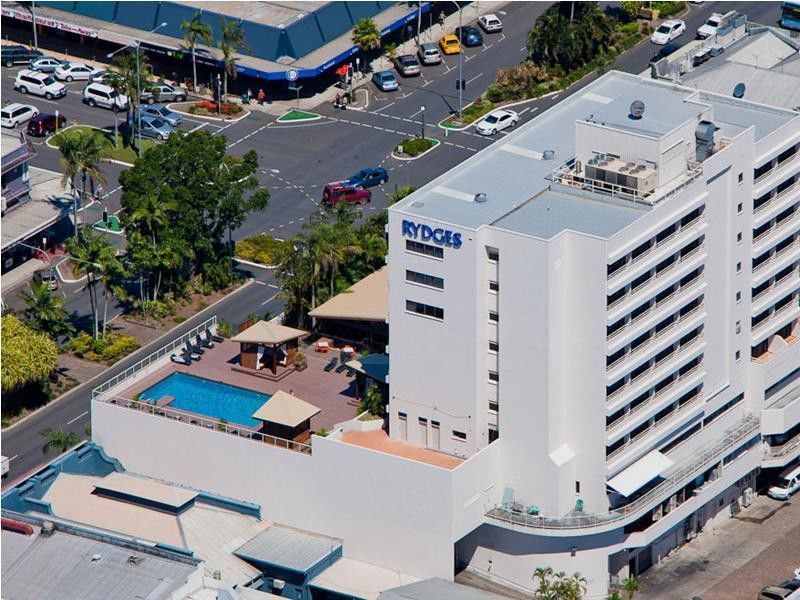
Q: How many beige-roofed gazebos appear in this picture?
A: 2